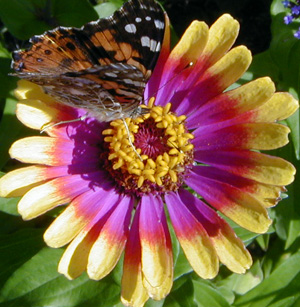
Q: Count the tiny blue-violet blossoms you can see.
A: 4